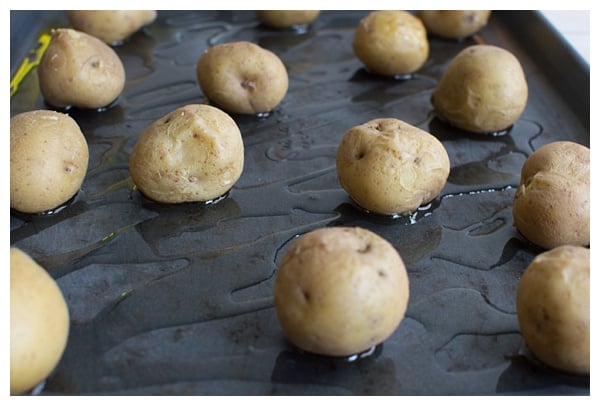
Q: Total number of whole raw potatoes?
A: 14